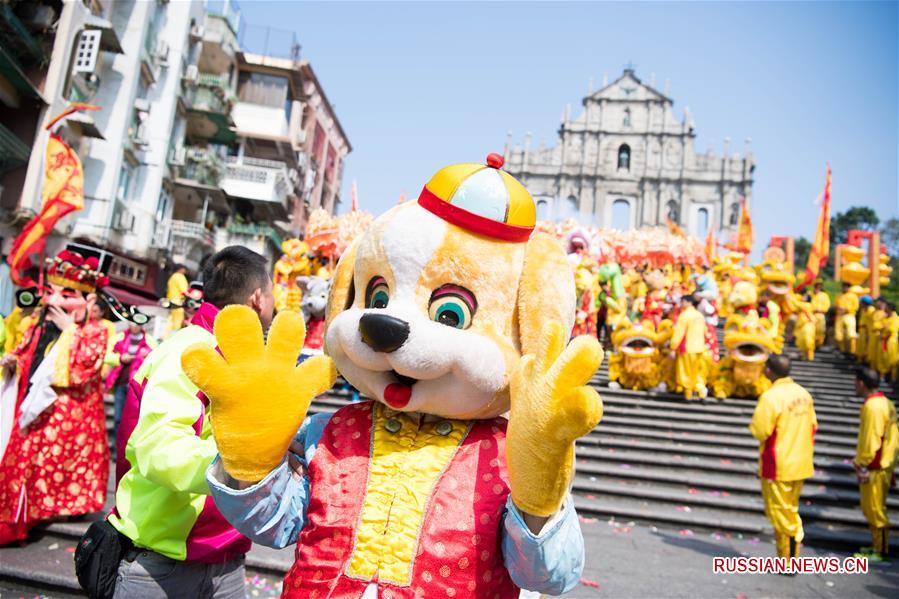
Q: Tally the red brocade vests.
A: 1